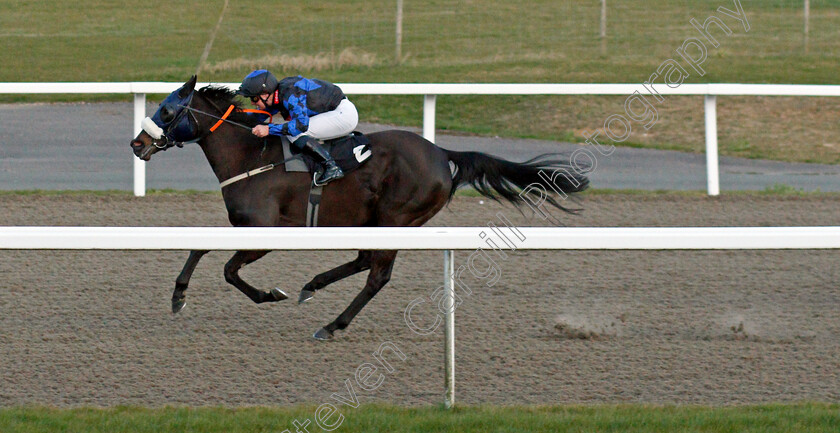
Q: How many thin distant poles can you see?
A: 4